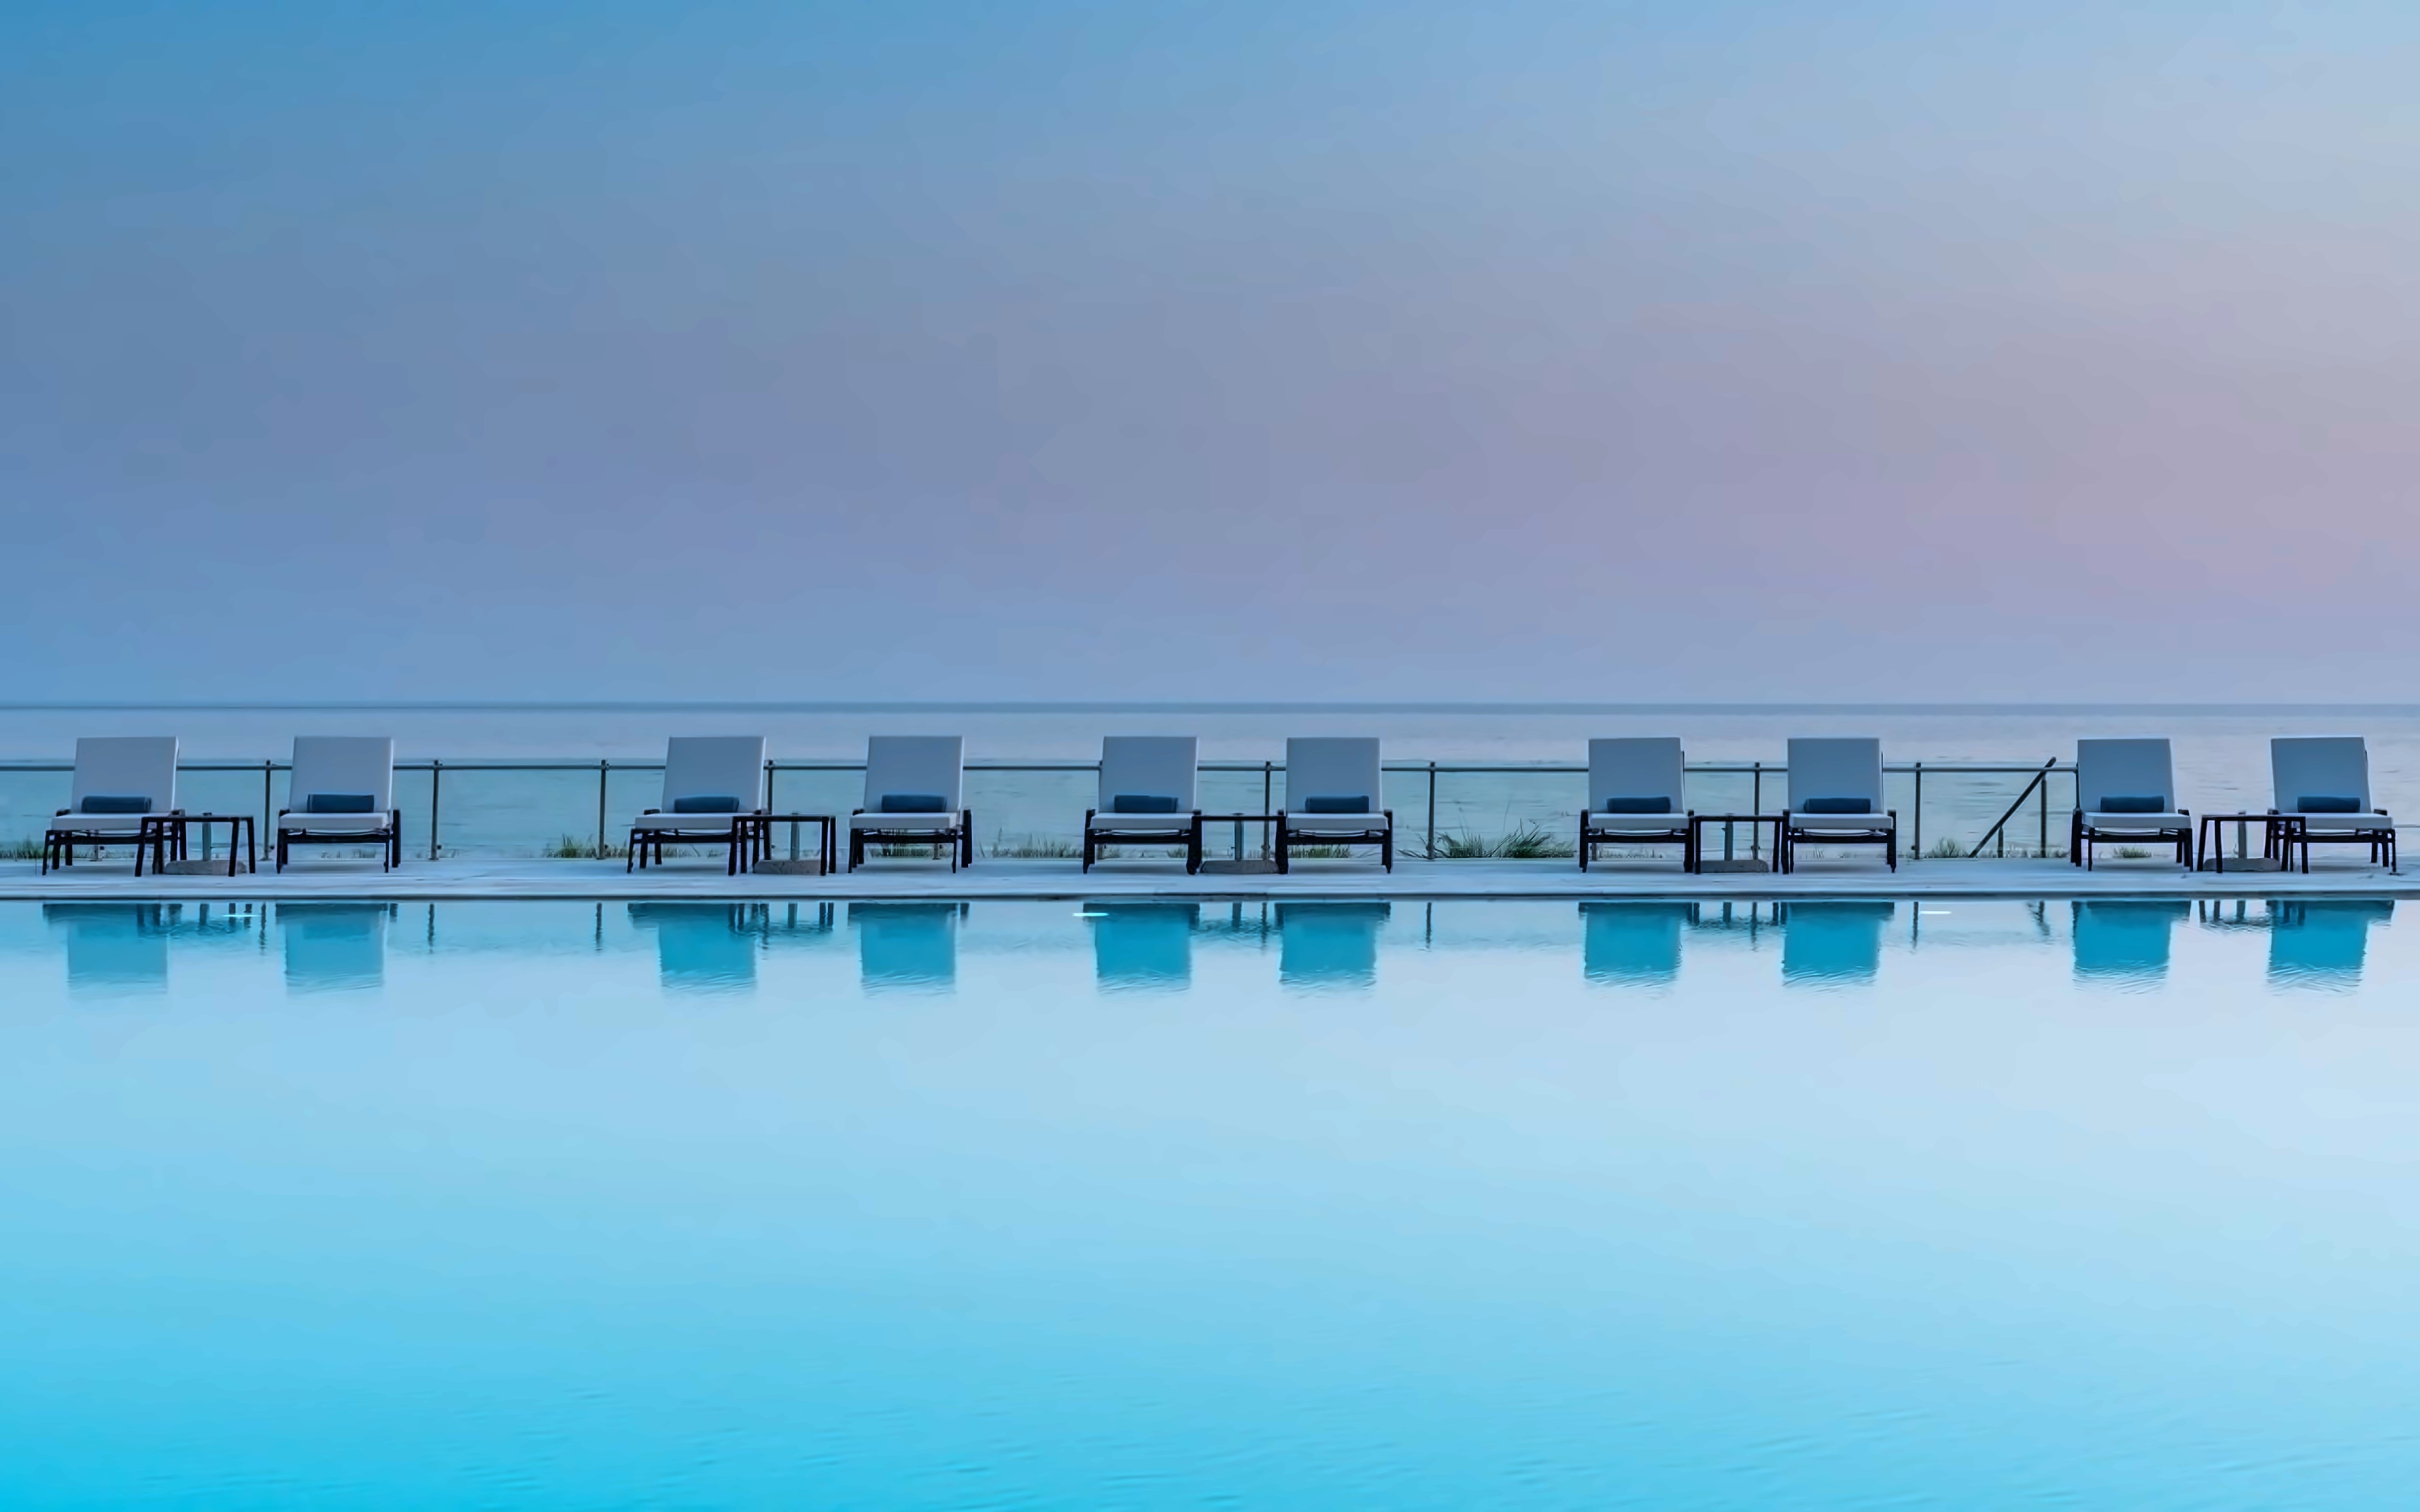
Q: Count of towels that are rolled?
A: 10